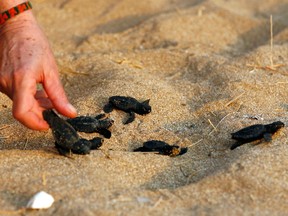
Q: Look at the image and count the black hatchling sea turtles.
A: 5